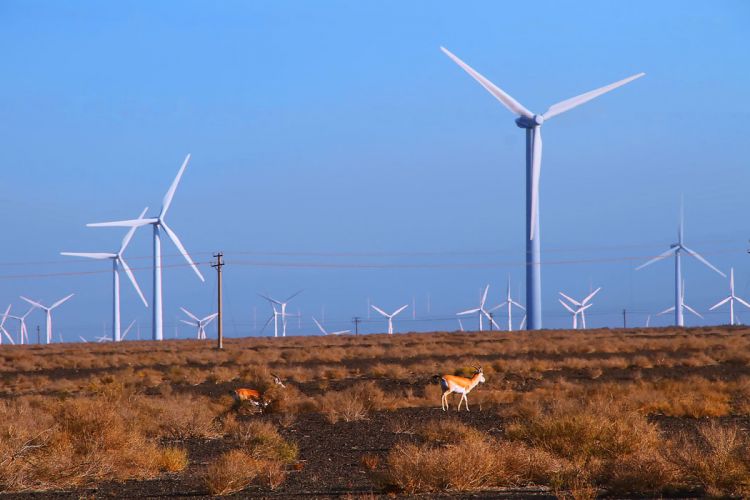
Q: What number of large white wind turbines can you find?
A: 4